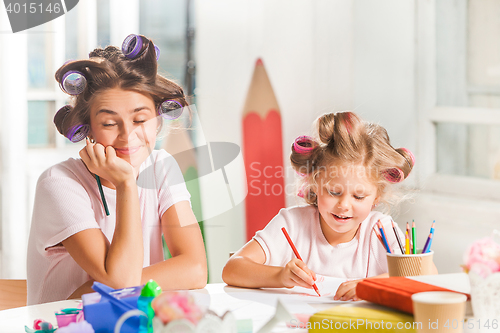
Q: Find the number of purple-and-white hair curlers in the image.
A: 4